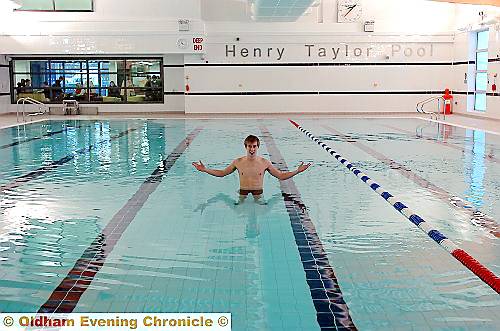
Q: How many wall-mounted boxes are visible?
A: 2